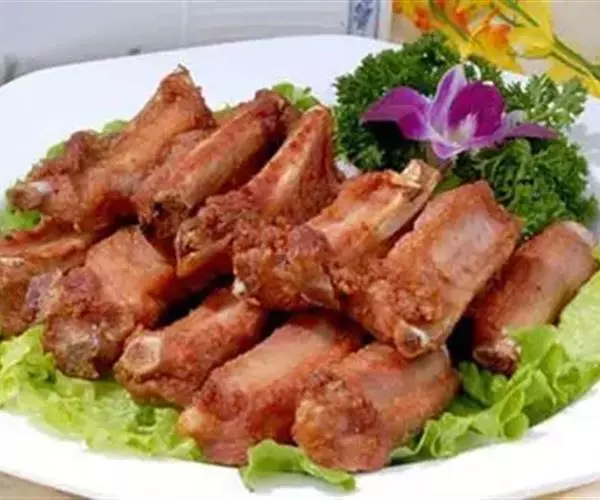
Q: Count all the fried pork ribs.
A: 11